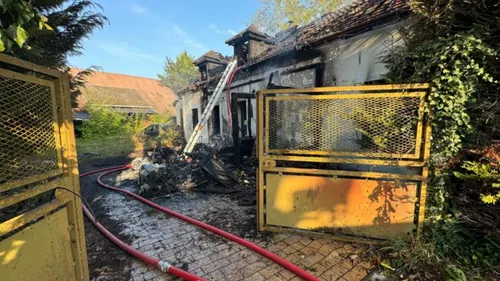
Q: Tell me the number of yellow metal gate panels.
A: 2